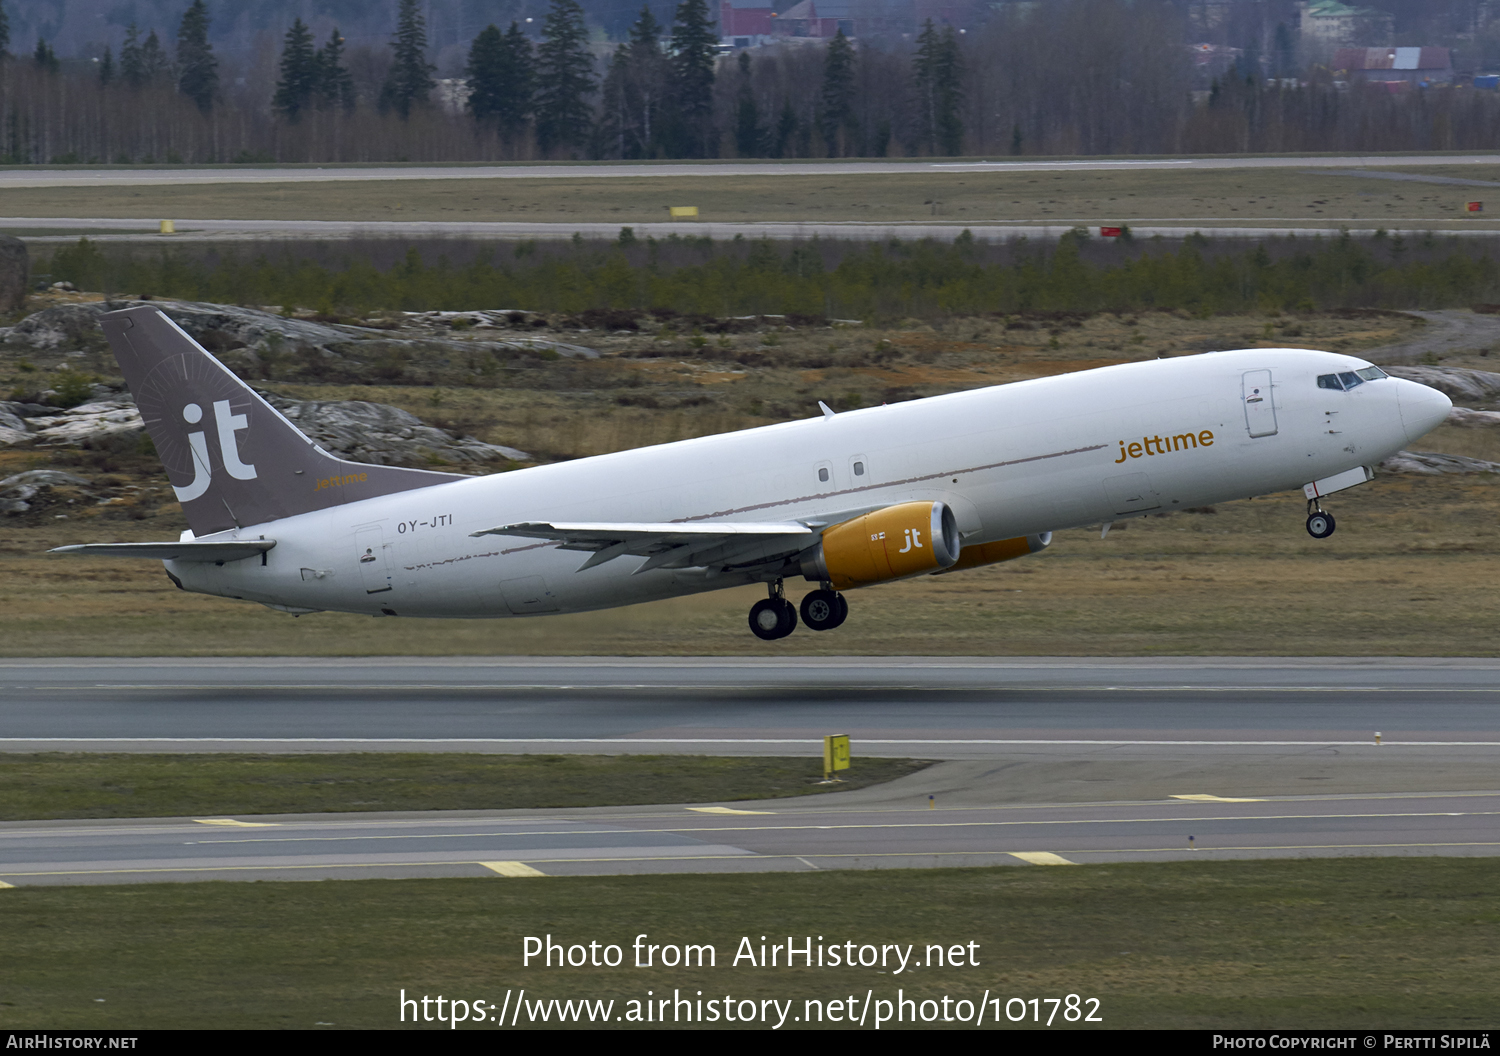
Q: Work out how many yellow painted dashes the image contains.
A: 6